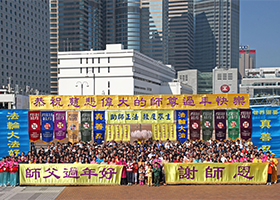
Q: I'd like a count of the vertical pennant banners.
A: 12